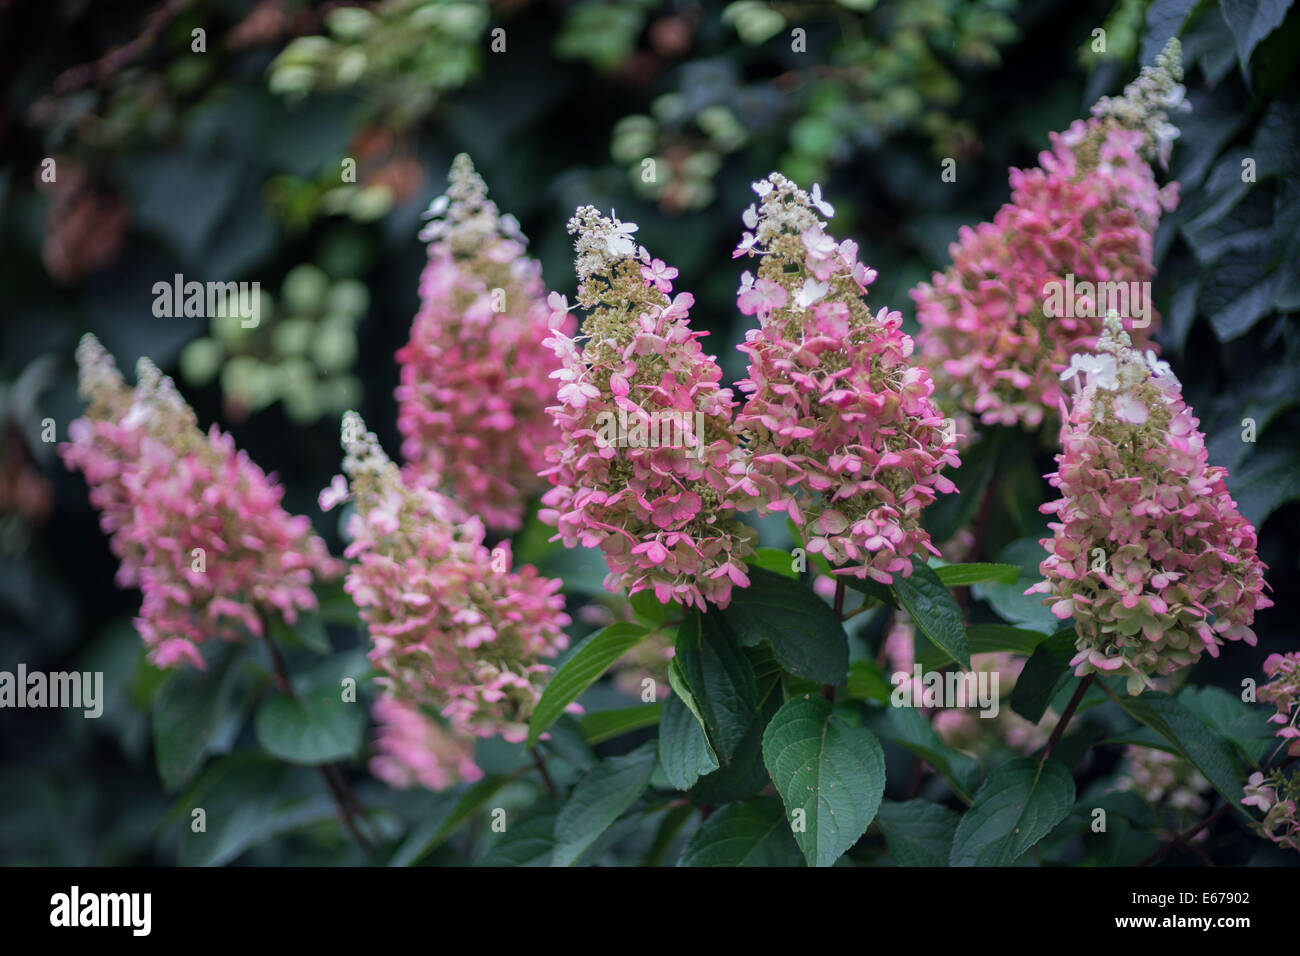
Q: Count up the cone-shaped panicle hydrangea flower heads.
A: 8